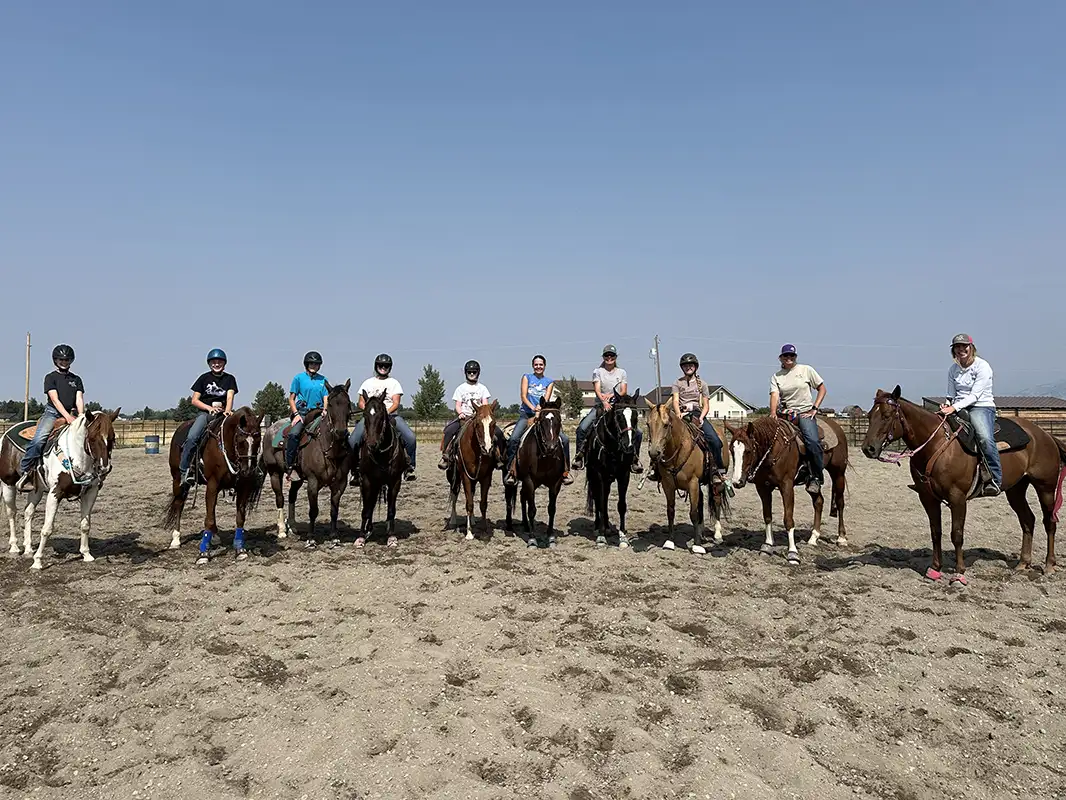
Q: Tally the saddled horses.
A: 10